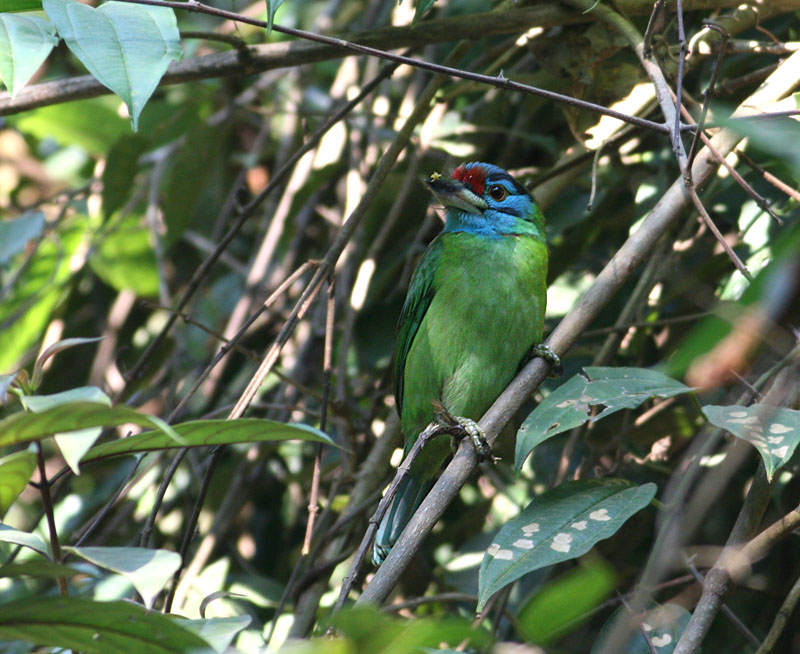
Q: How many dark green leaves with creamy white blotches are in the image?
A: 3